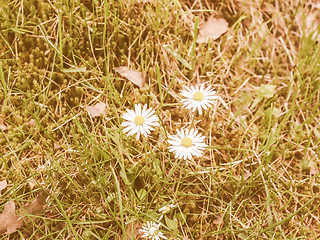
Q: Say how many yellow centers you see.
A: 3